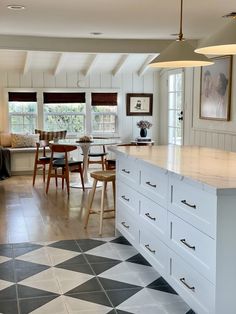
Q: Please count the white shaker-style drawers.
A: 9